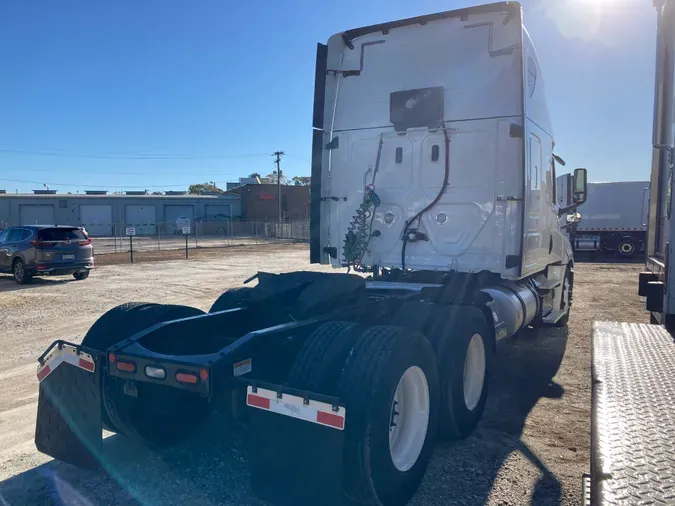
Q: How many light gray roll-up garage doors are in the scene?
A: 5